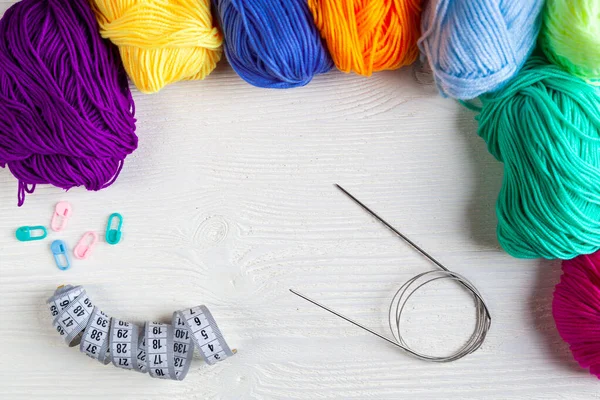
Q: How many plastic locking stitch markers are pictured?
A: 5